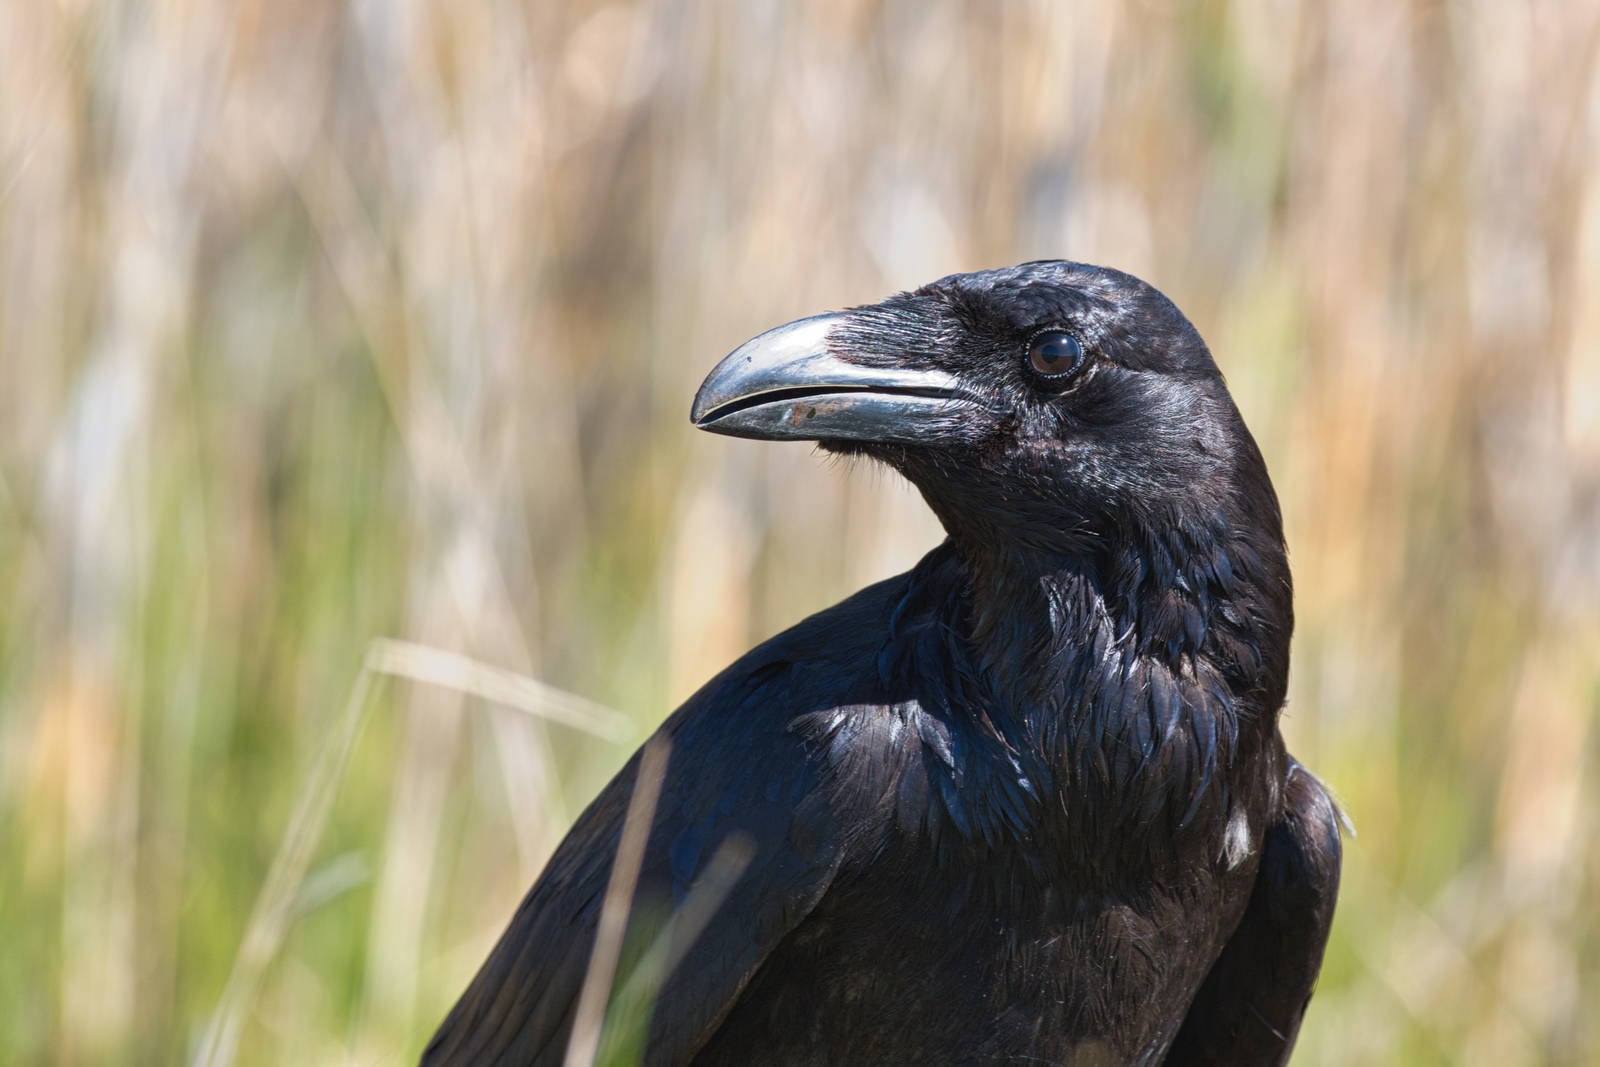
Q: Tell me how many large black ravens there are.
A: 1